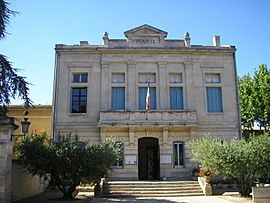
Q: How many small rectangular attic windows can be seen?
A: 5